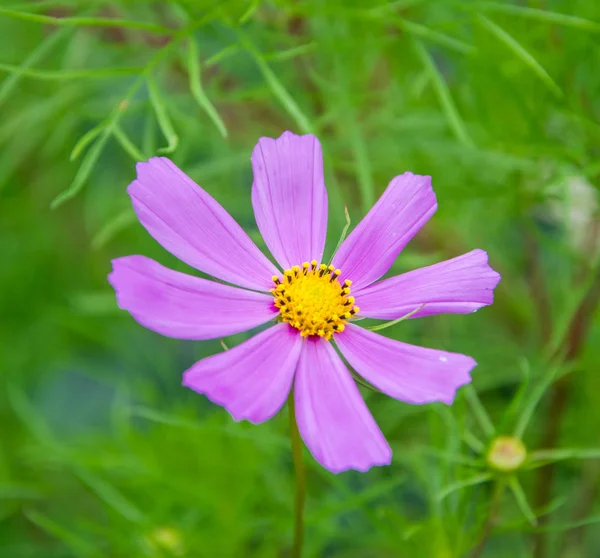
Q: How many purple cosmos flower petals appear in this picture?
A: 8